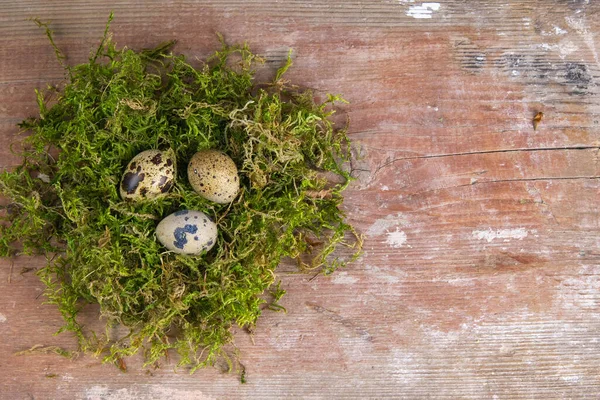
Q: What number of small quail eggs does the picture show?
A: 3